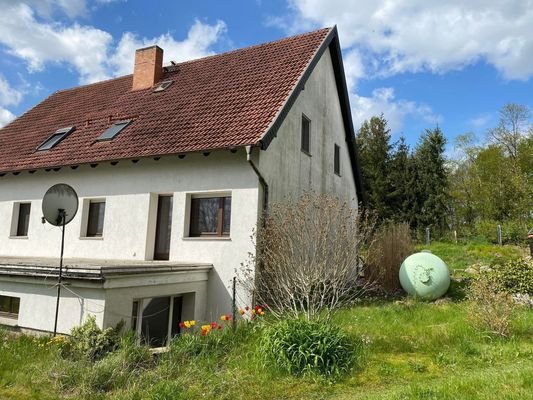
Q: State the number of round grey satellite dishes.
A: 1